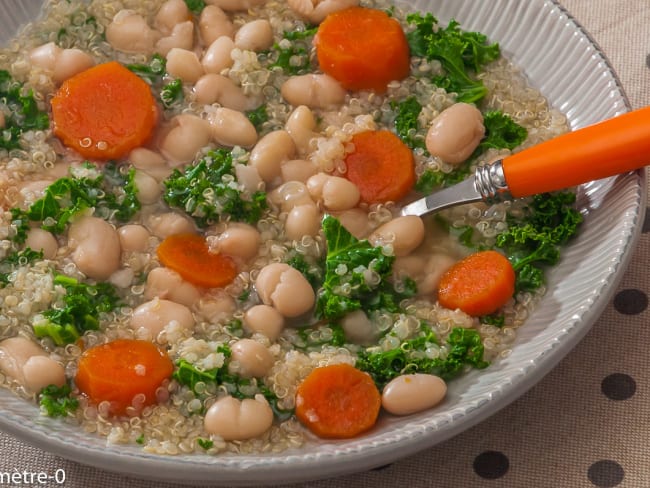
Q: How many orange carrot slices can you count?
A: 7